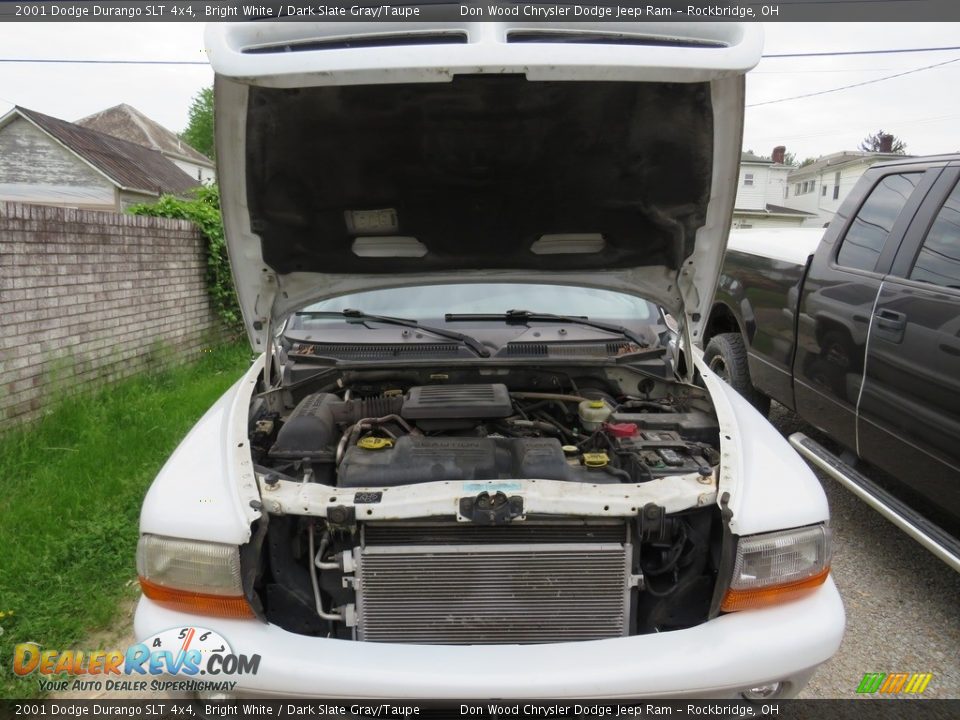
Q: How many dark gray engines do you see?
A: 1